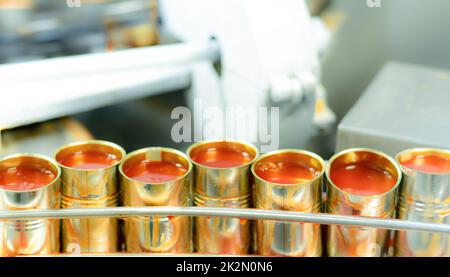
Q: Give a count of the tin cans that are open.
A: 7